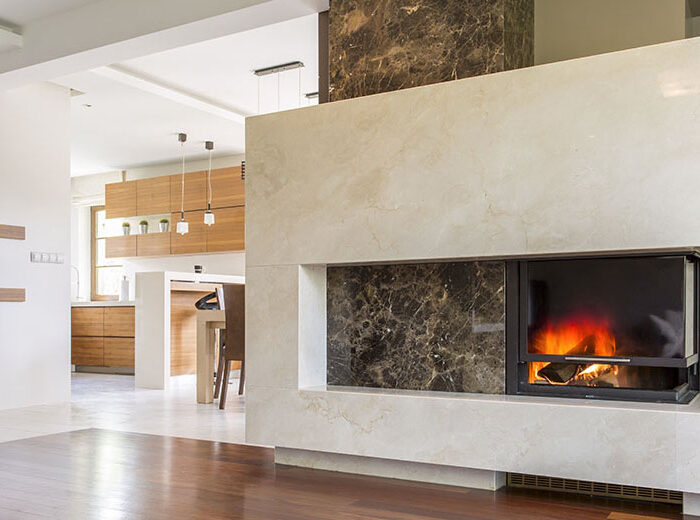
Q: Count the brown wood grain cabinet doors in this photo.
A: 12